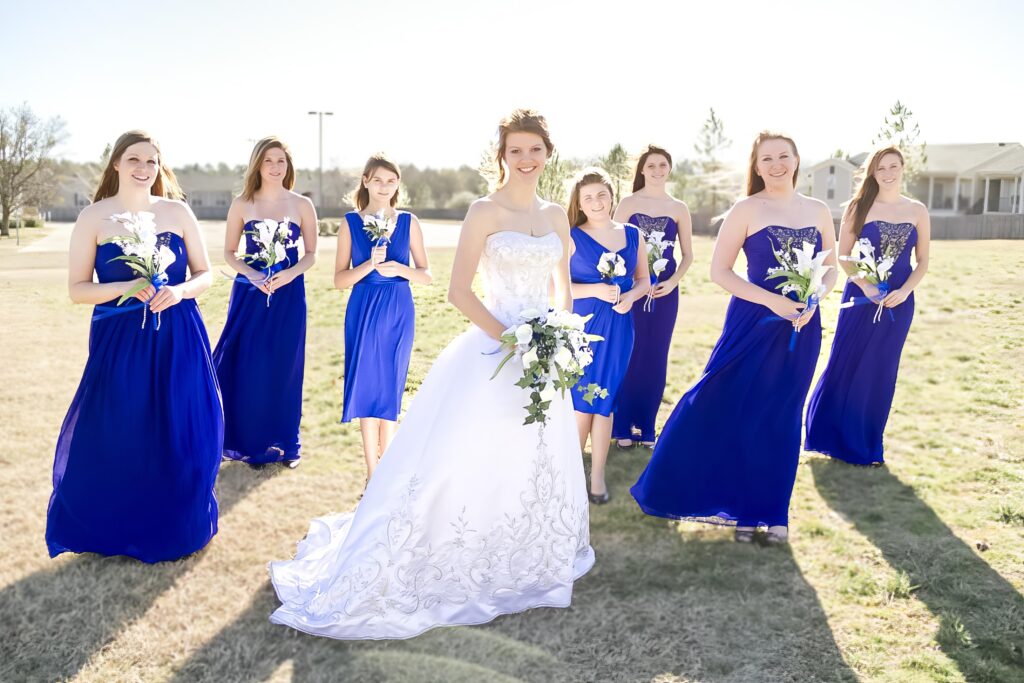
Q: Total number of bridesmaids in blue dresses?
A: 7